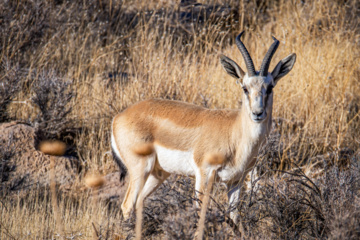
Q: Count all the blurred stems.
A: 4